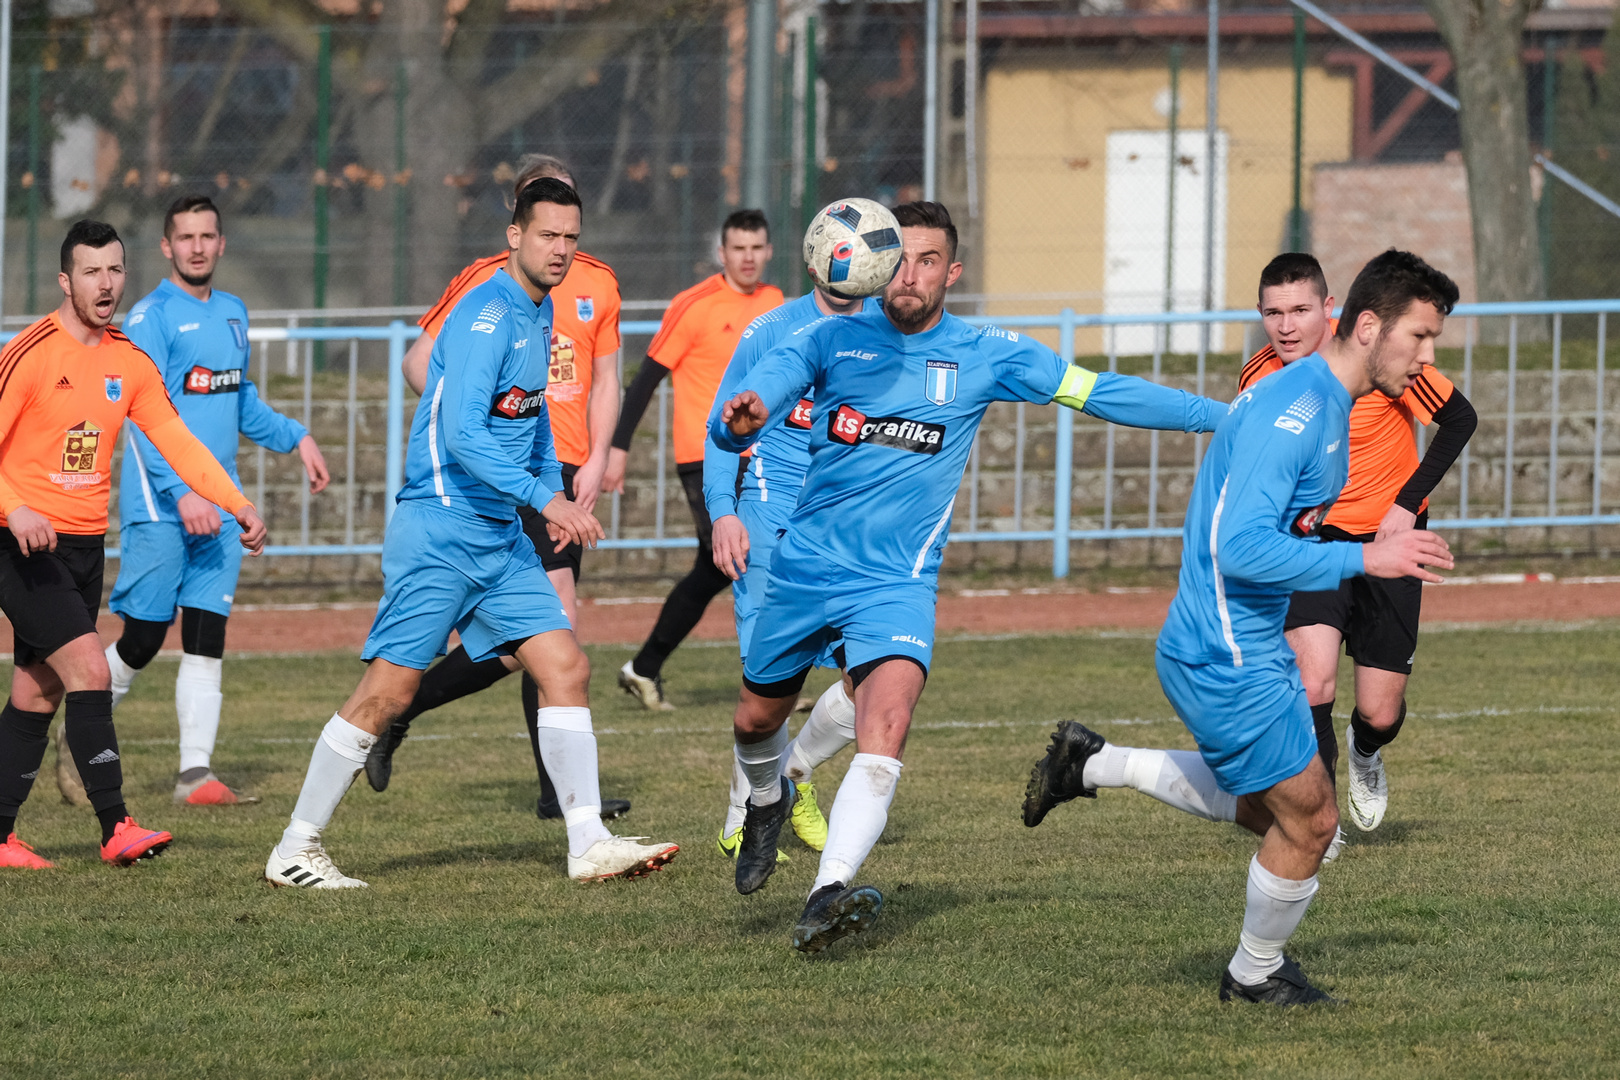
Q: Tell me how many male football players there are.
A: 9